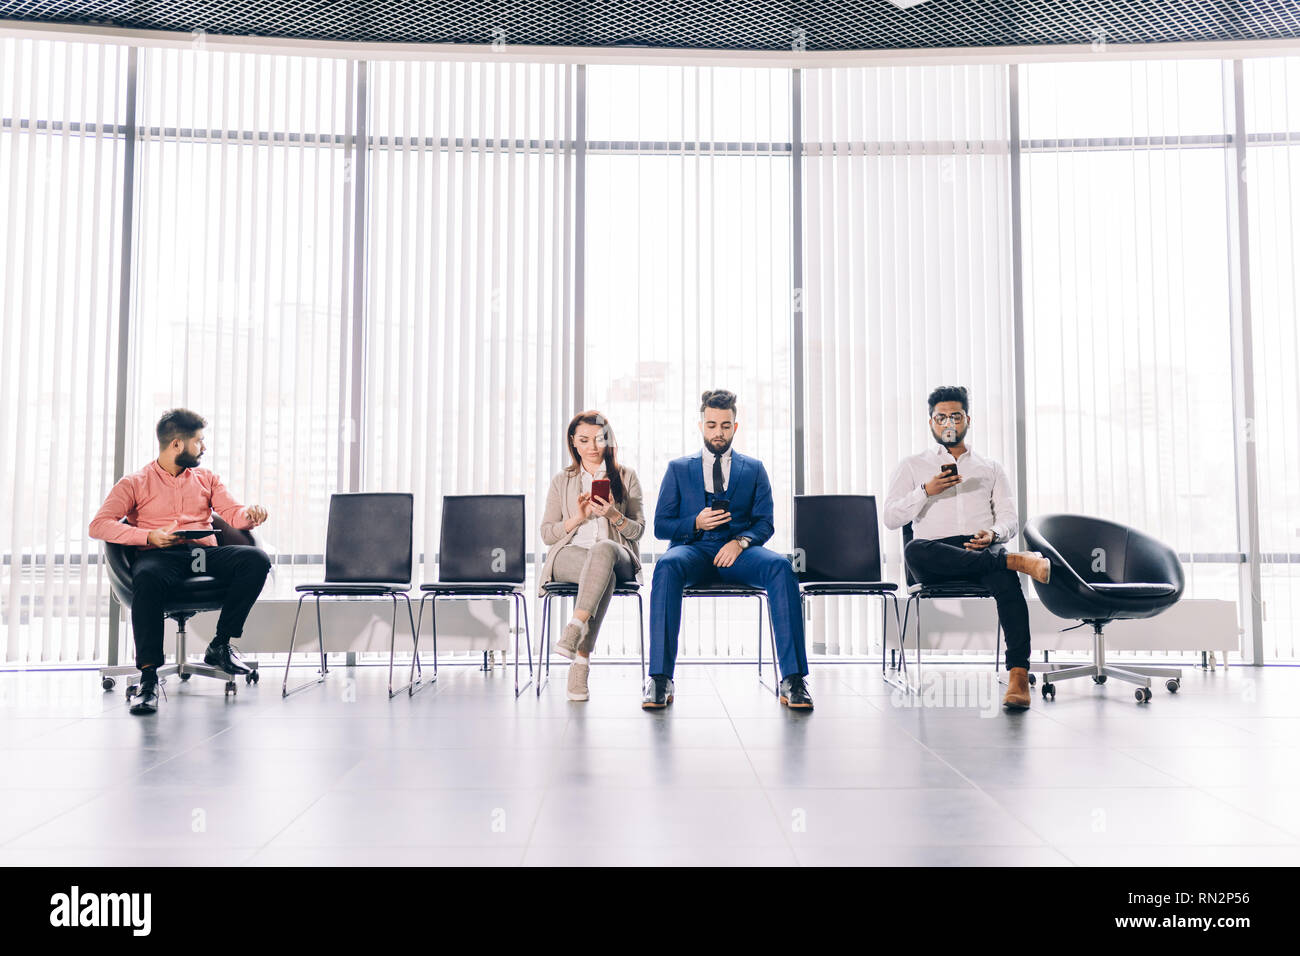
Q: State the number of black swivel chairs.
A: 2